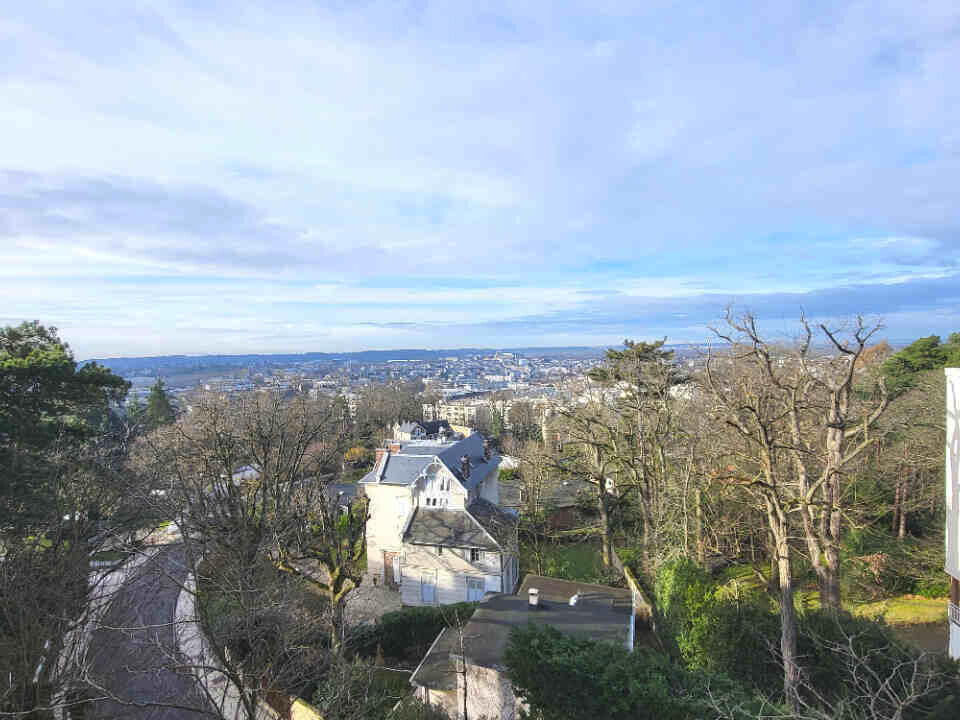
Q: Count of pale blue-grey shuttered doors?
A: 2